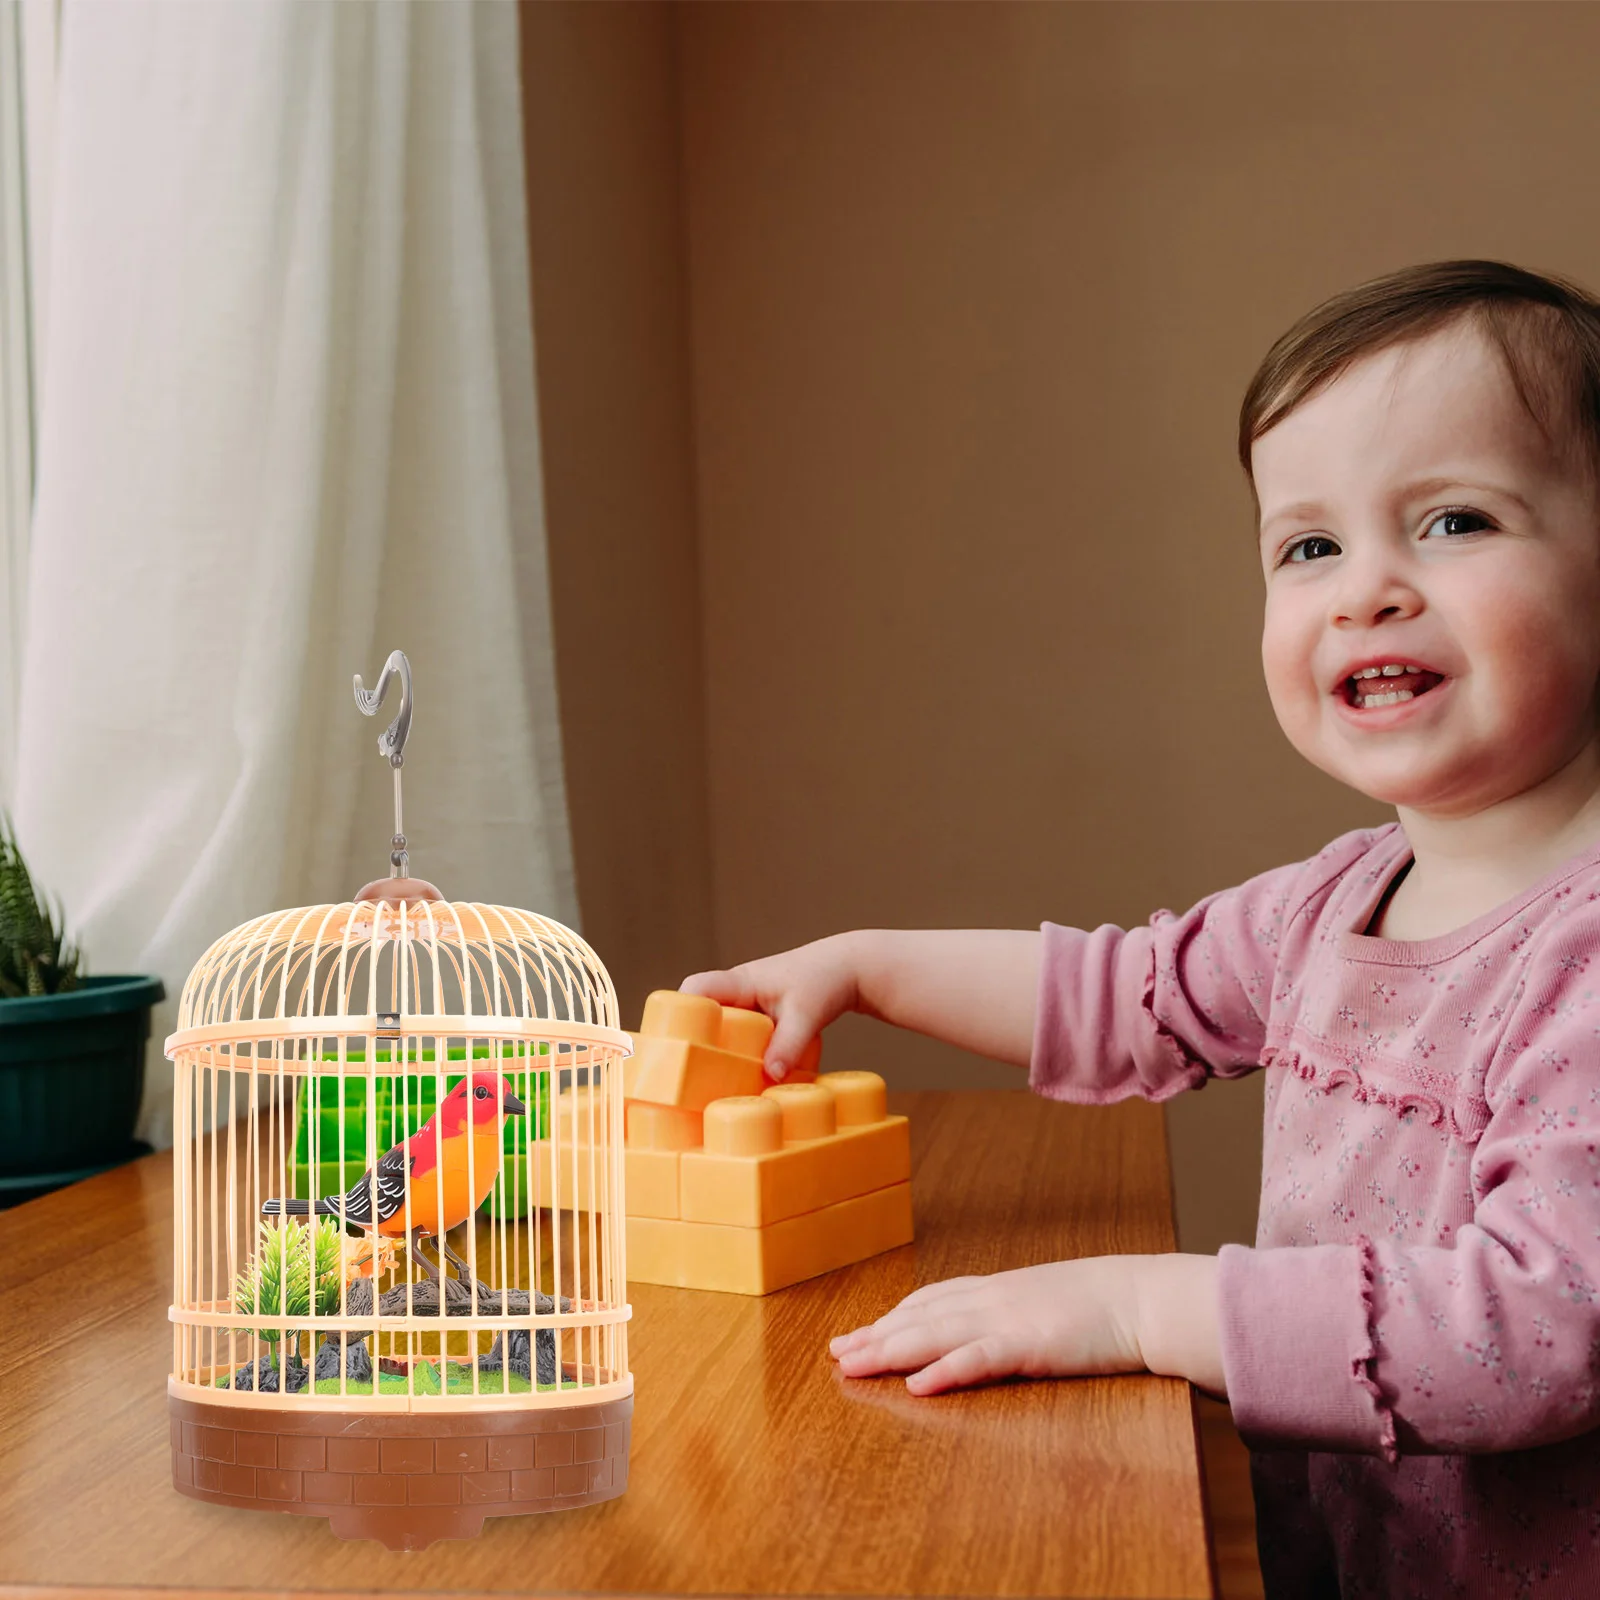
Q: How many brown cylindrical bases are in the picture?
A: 1